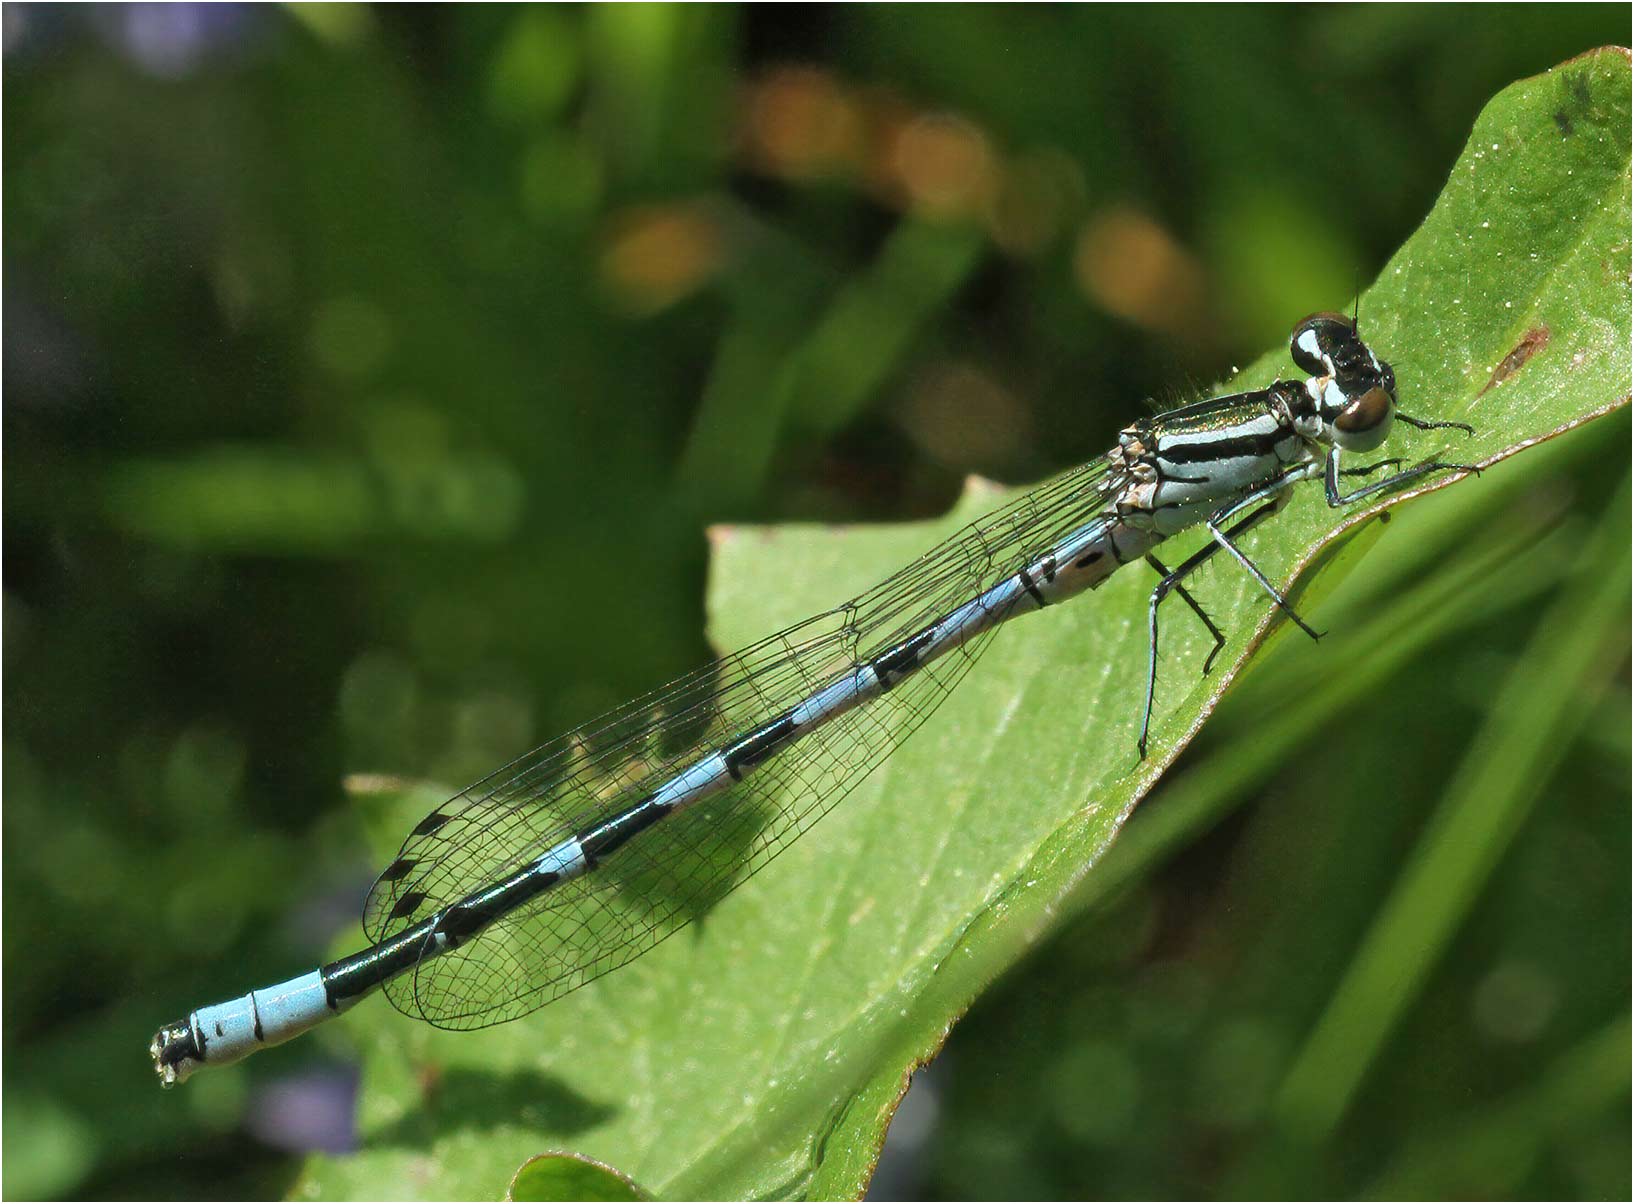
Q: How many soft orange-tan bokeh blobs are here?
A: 4